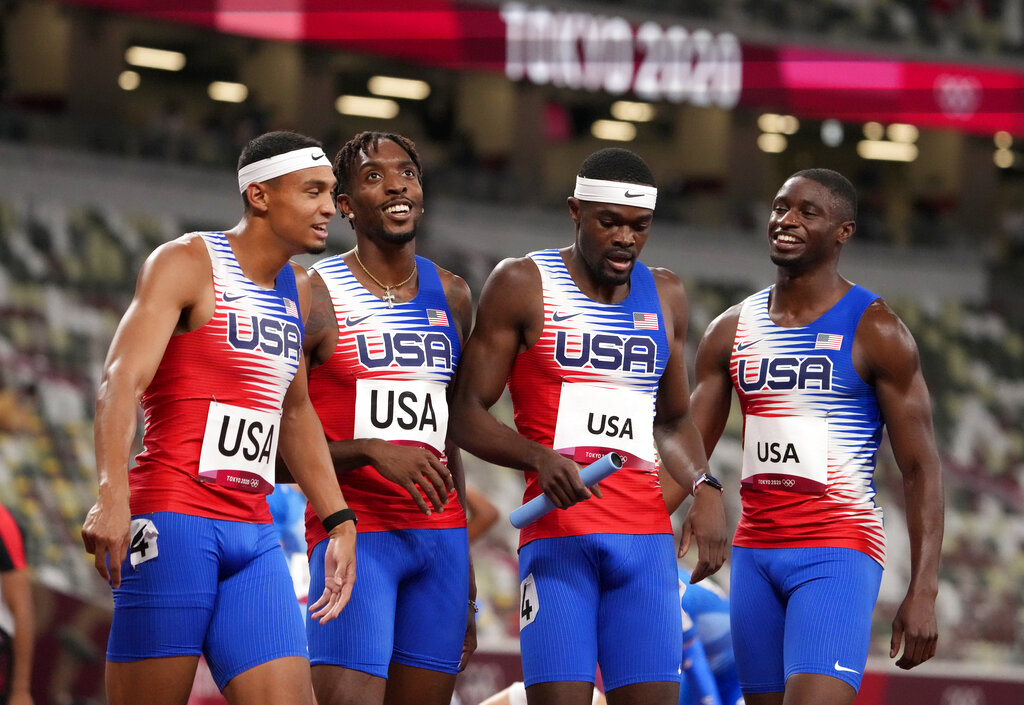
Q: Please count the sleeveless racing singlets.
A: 4